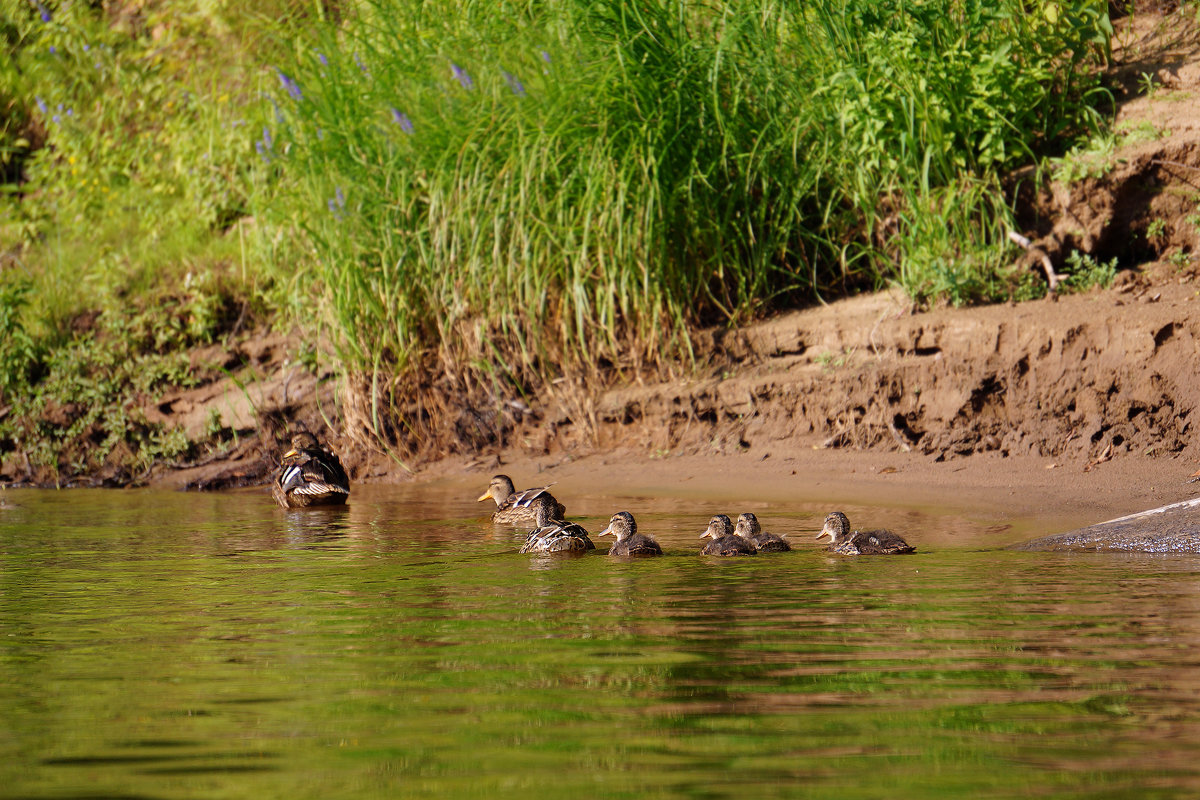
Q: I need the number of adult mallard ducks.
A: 3